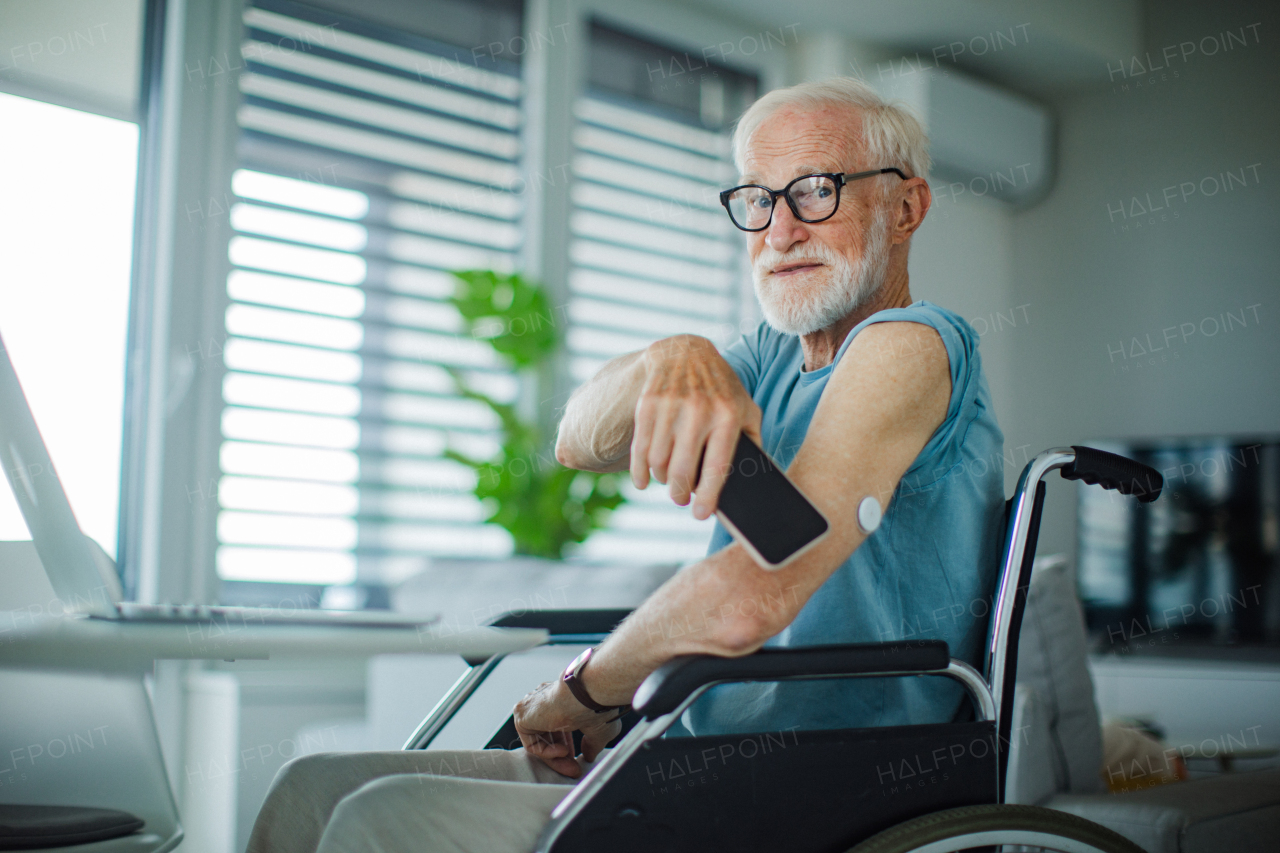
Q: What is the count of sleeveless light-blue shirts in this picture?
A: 1